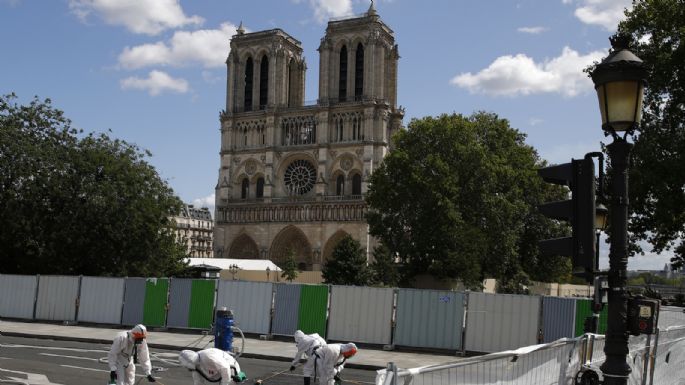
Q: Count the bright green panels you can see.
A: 4